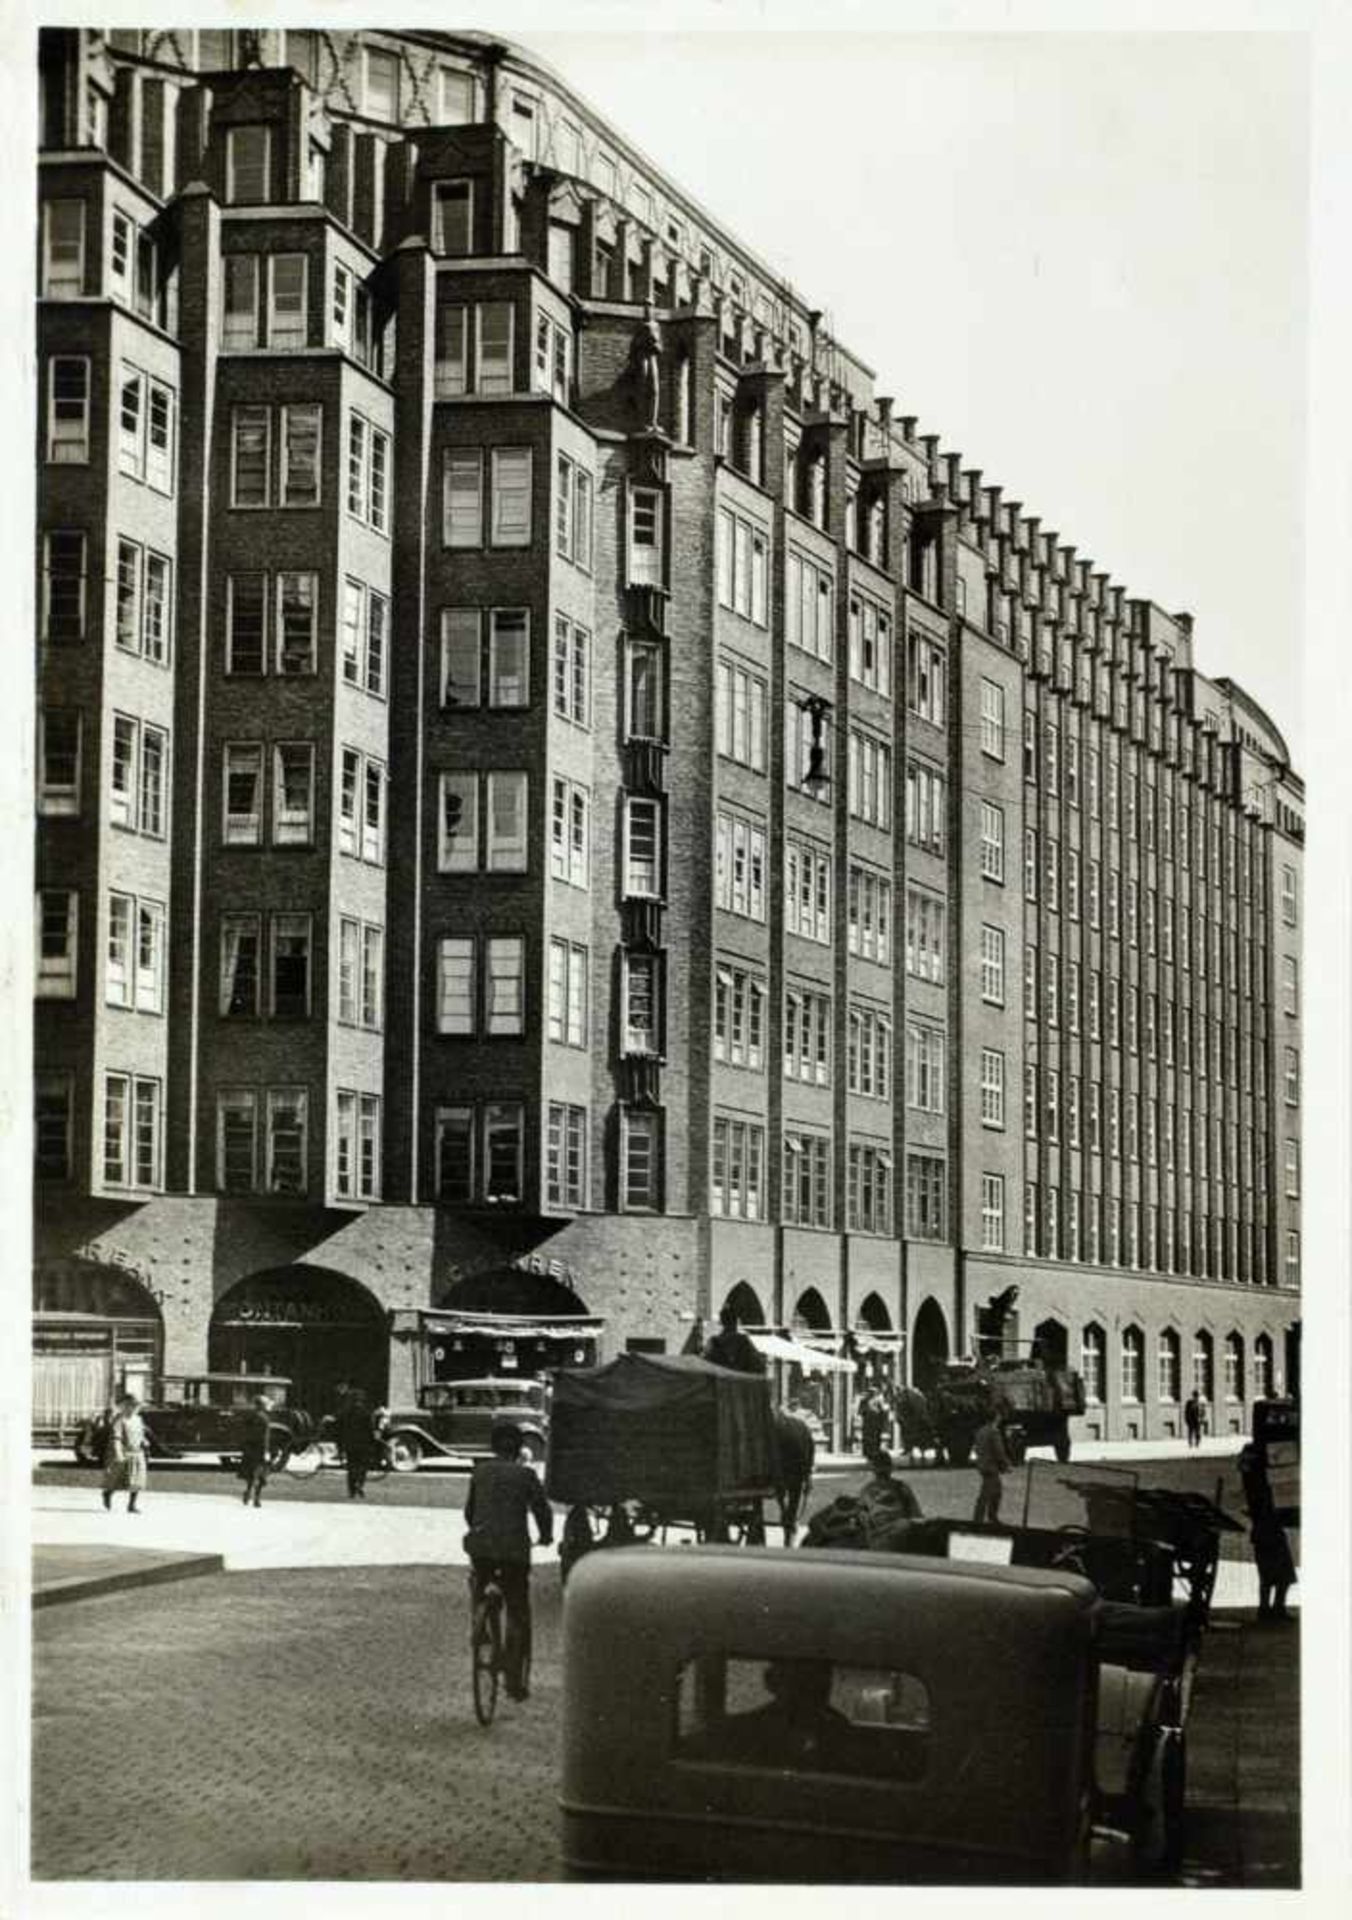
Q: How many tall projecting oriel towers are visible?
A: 3